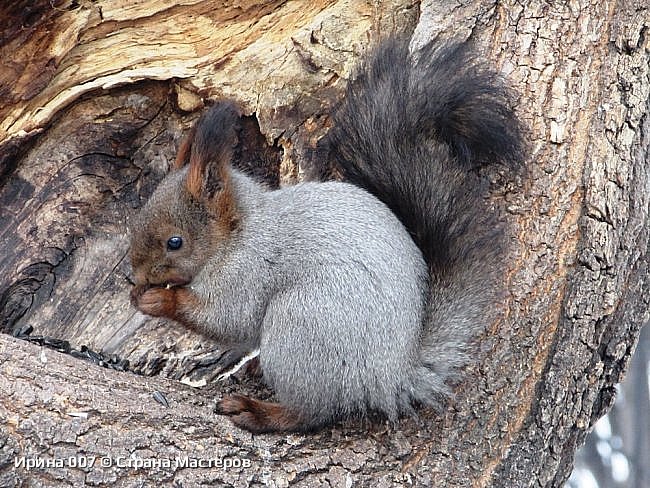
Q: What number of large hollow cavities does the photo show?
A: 1